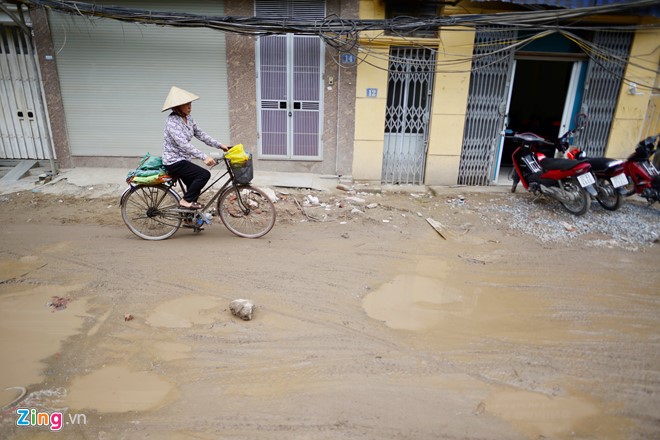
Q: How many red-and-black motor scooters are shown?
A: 3